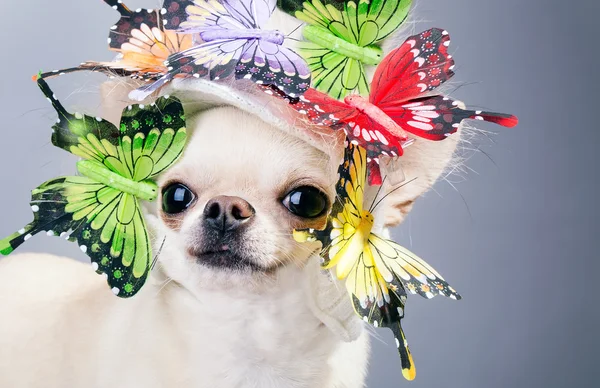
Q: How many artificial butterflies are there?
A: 6